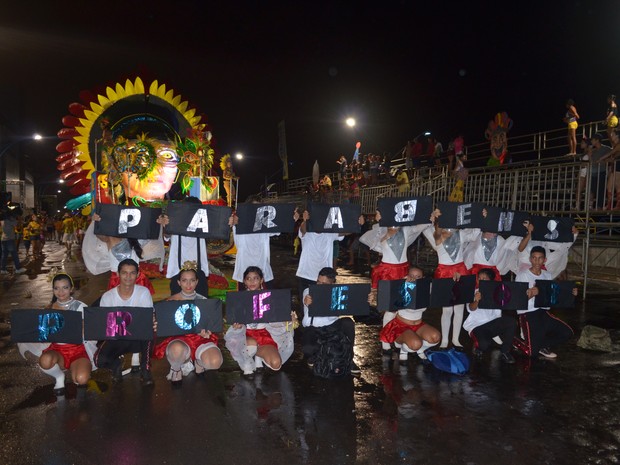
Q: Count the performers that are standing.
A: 8